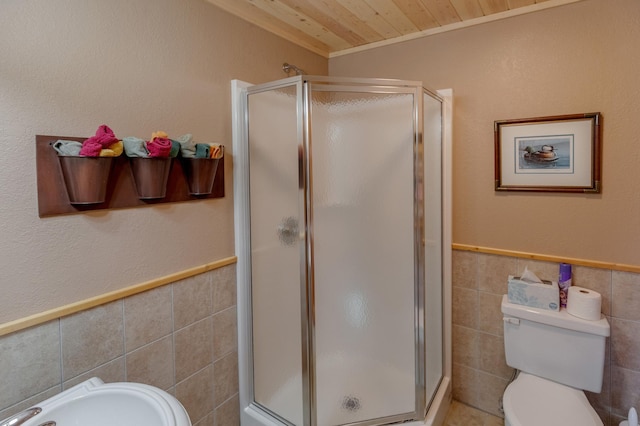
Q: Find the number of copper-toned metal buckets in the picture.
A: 3